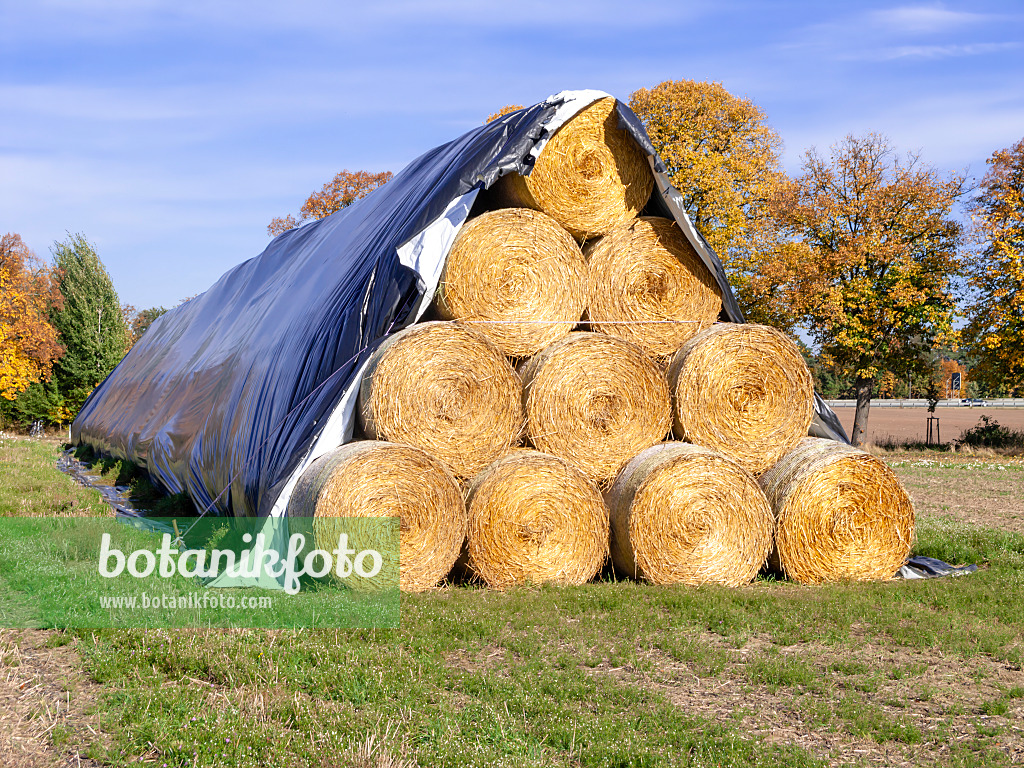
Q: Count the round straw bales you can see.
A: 10